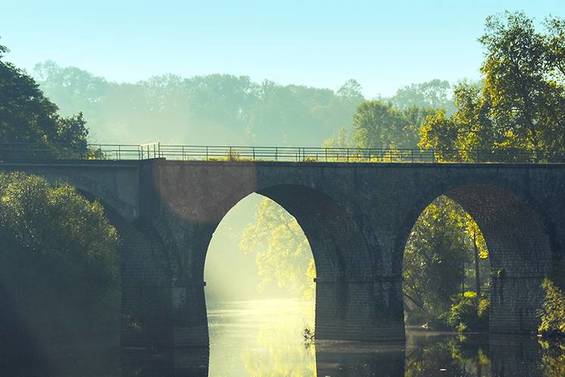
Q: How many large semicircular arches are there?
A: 3